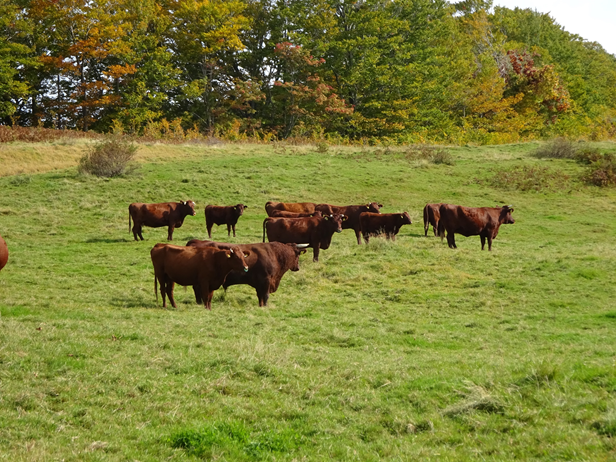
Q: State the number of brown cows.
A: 12